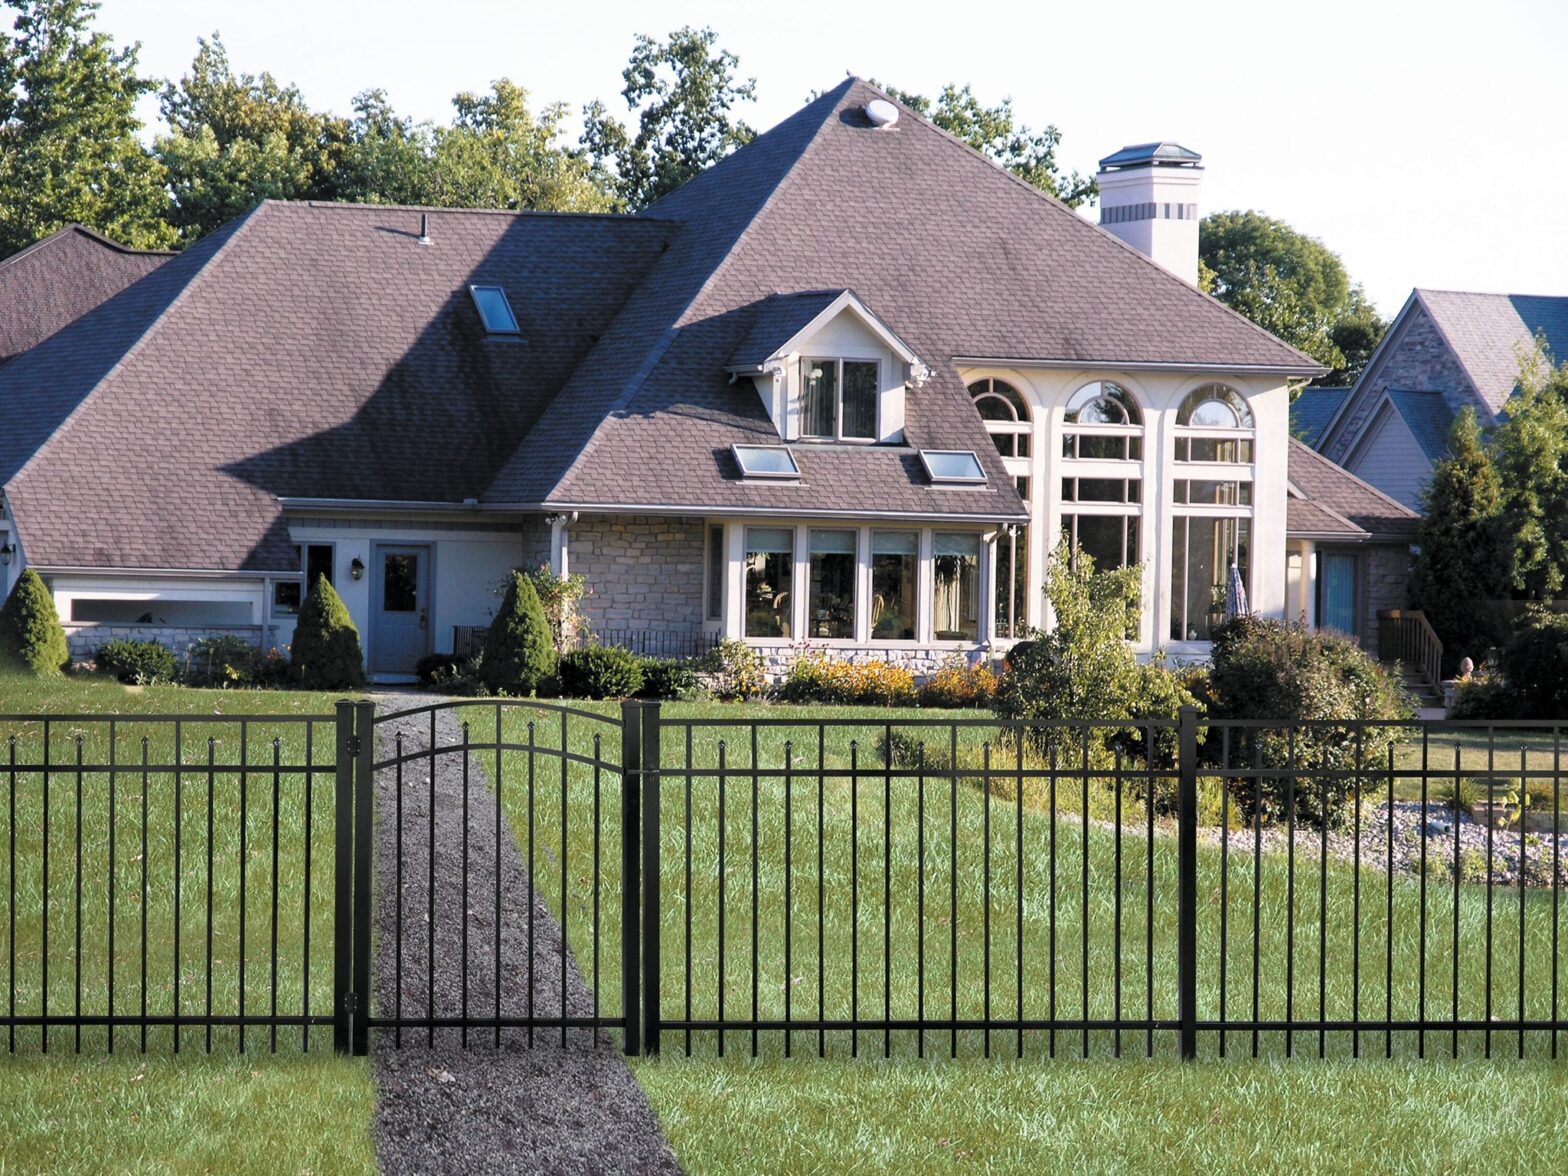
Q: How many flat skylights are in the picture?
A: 3